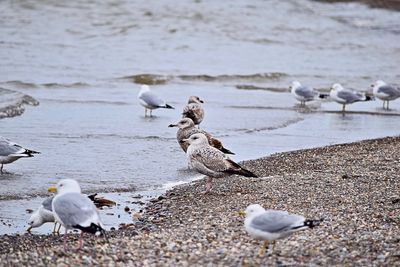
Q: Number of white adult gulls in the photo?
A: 8